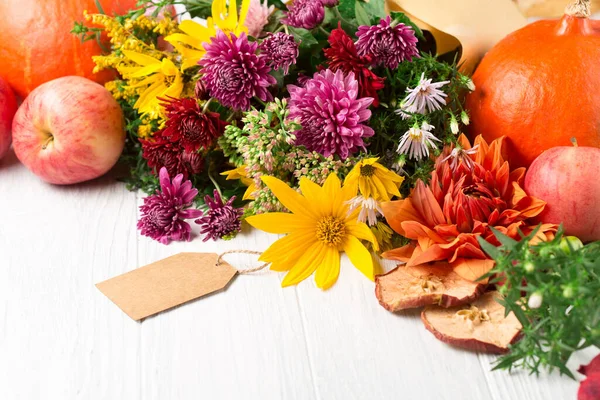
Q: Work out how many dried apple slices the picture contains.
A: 2